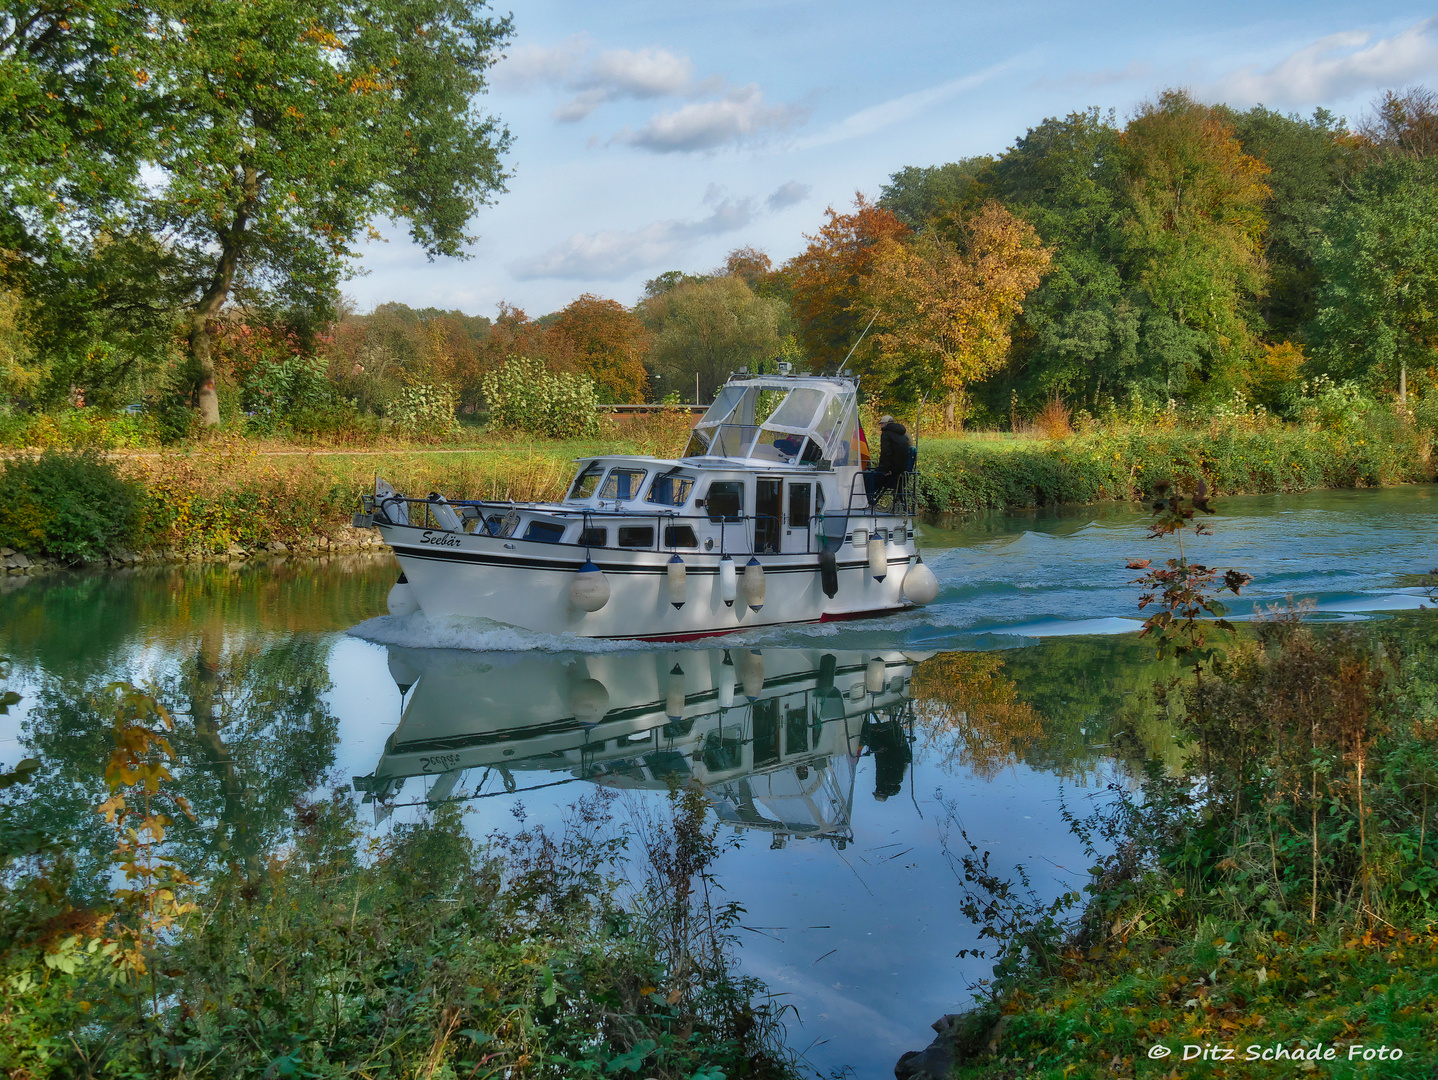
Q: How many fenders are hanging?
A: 8